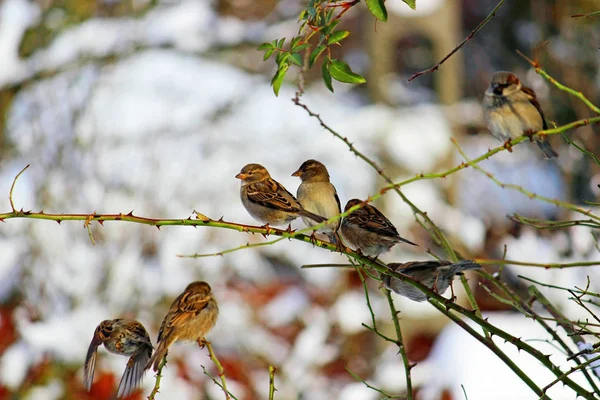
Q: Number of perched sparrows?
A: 6